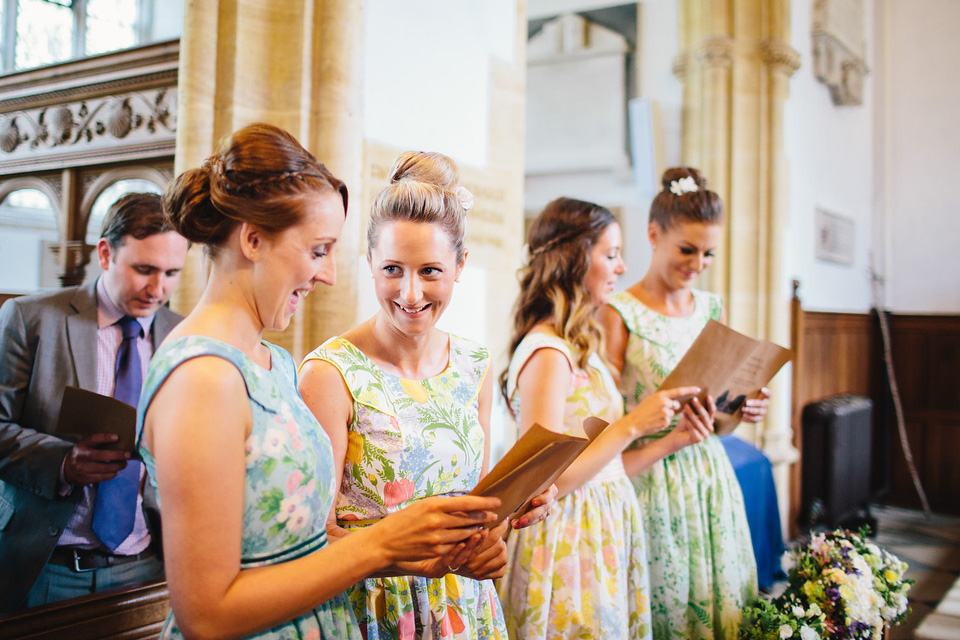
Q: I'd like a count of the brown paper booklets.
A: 3